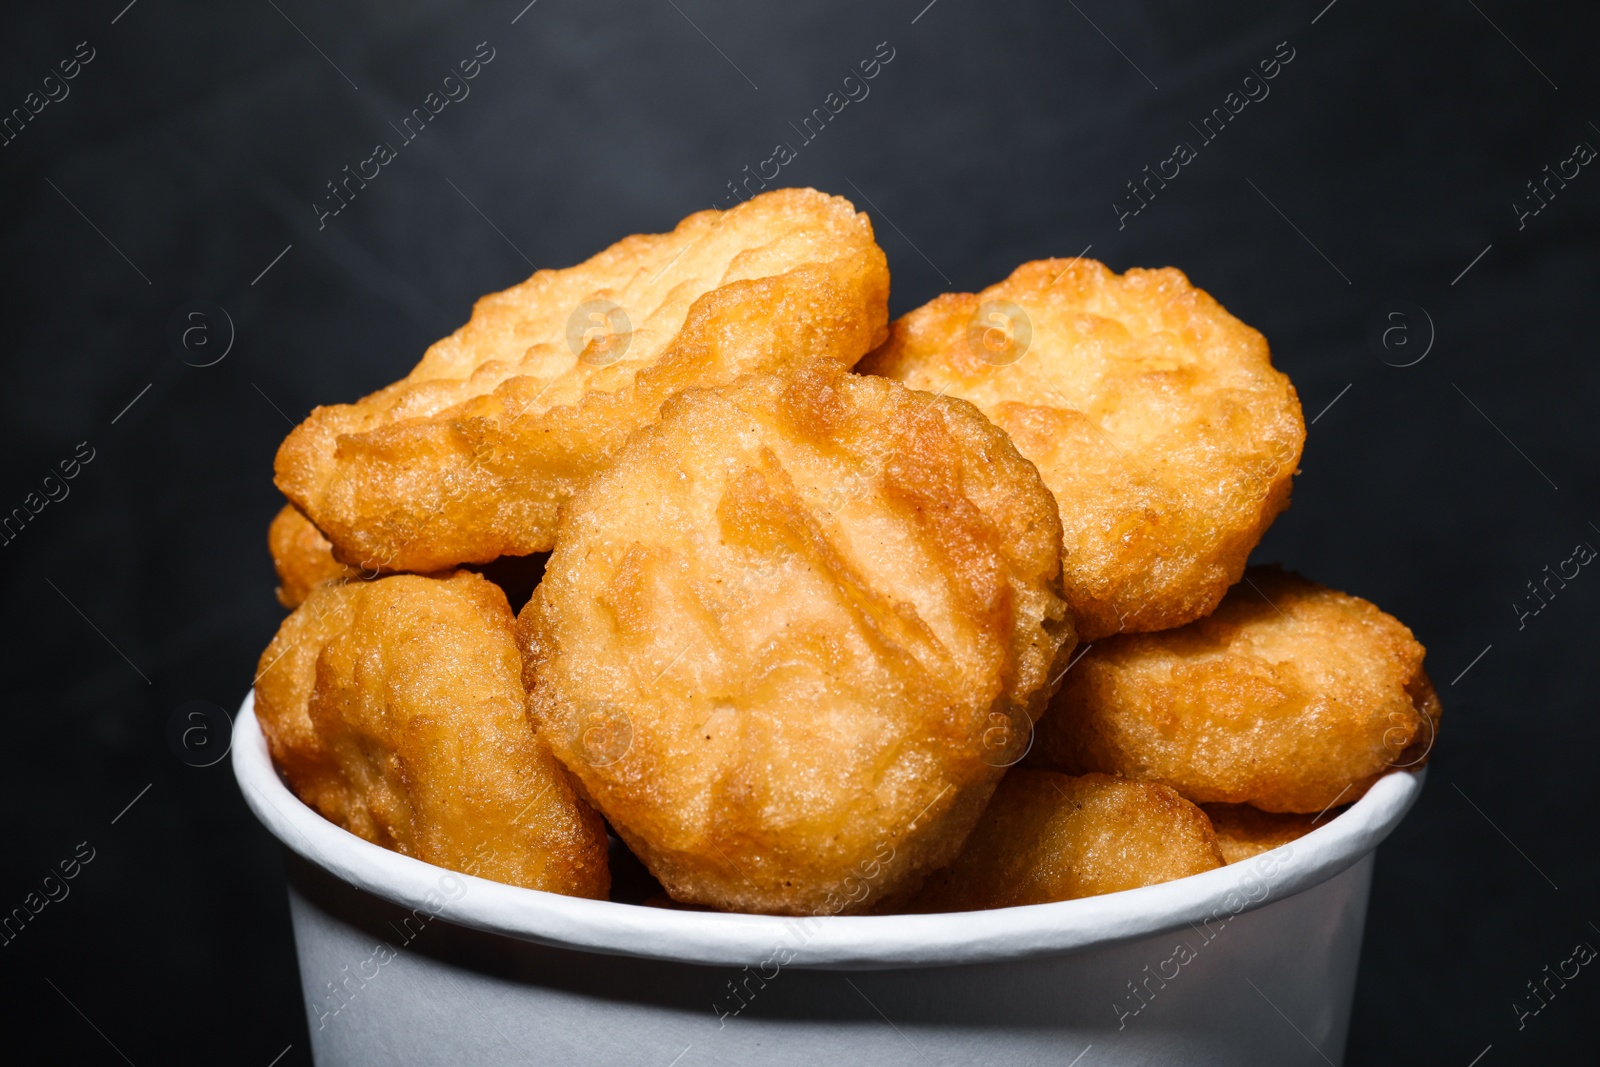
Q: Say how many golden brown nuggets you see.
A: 8